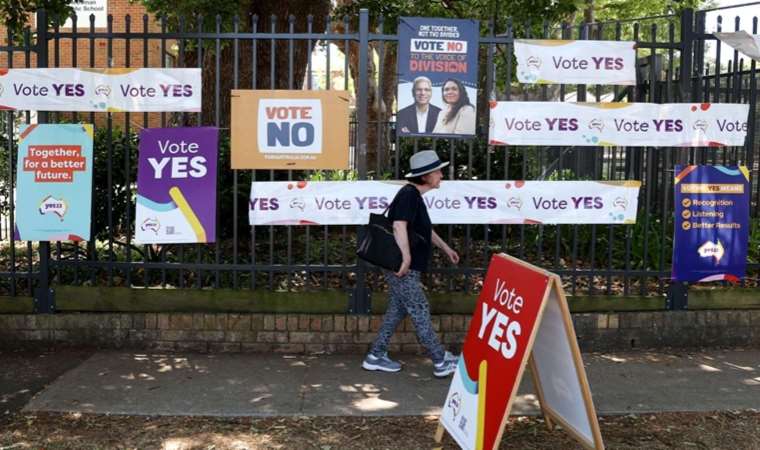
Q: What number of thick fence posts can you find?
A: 3